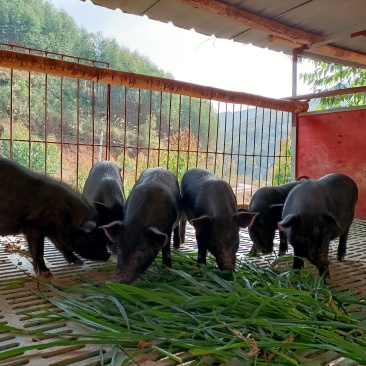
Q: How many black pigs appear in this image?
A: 6